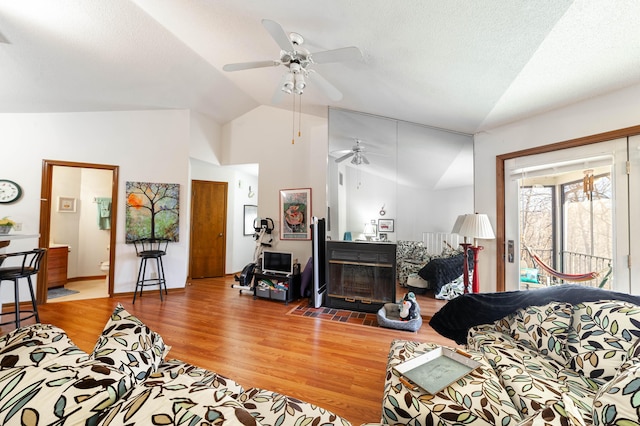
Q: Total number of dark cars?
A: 0